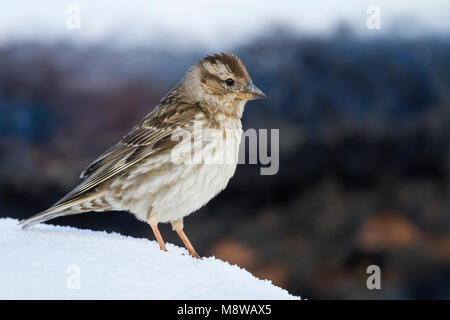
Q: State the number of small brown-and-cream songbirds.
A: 1